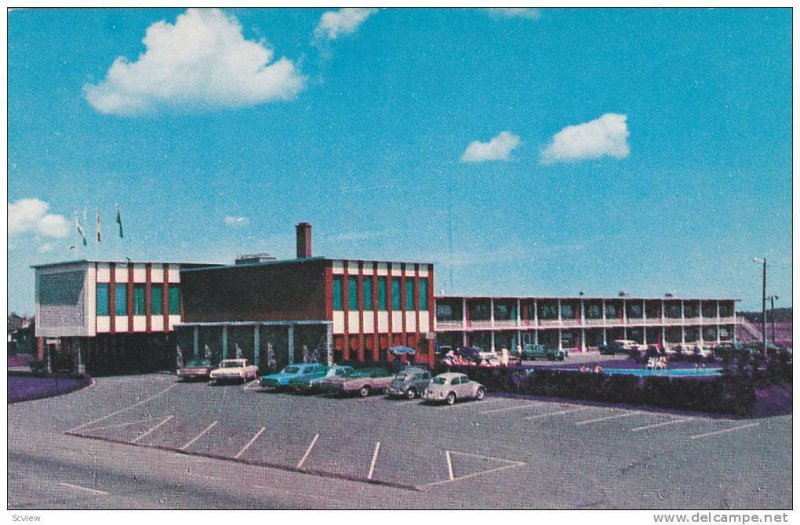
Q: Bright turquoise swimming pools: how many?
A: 1